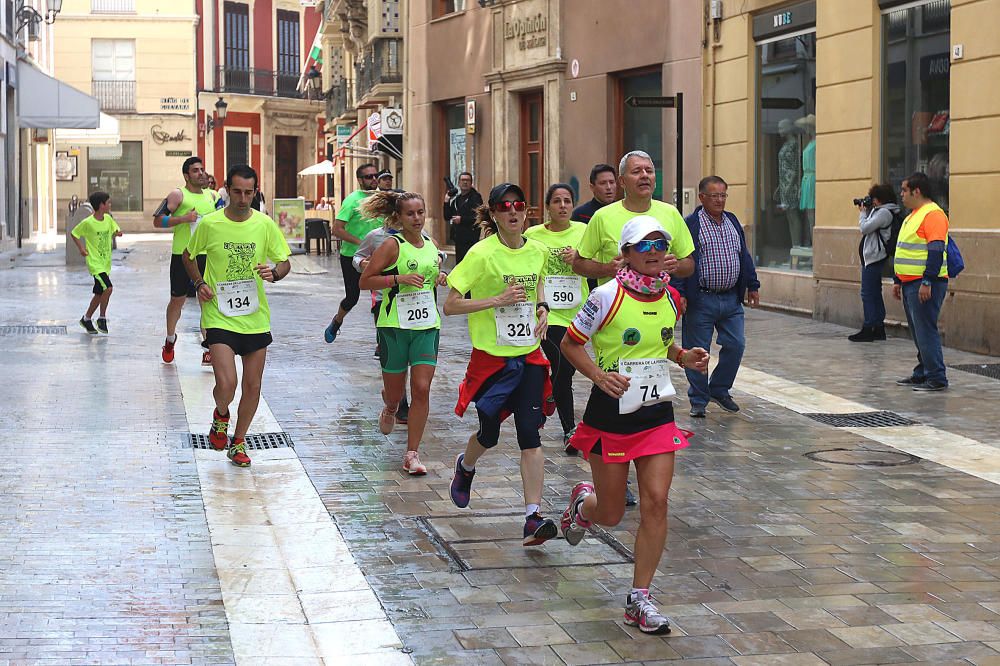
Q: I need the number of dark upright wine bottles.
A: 0